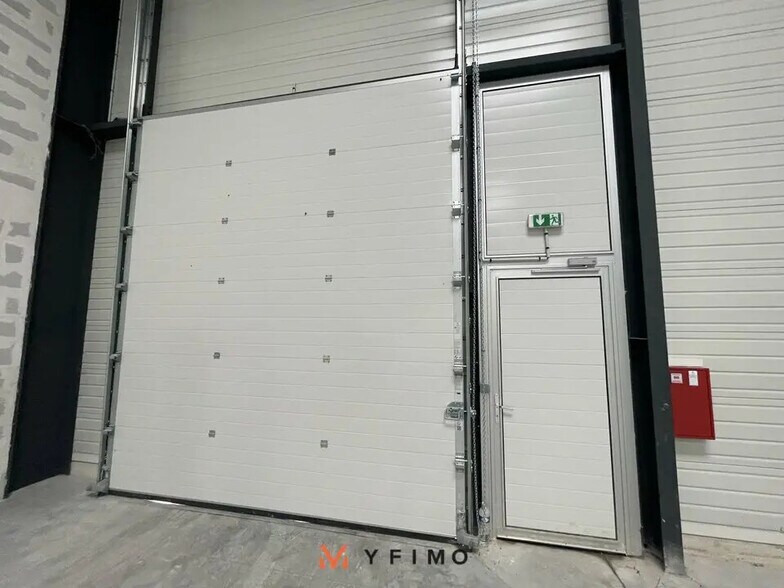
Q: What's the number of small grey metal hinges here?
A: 10